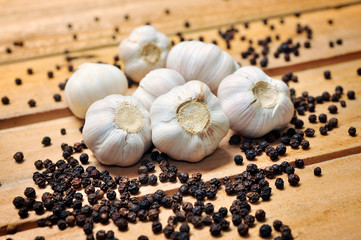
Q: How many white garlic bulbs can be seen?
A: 7